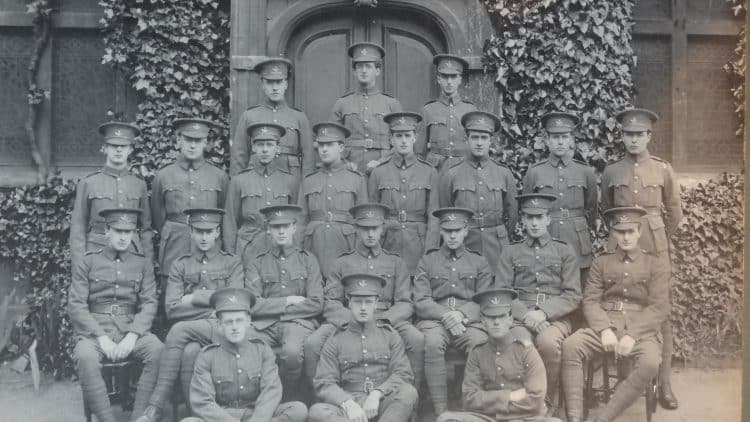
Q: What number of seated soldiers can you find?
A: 10